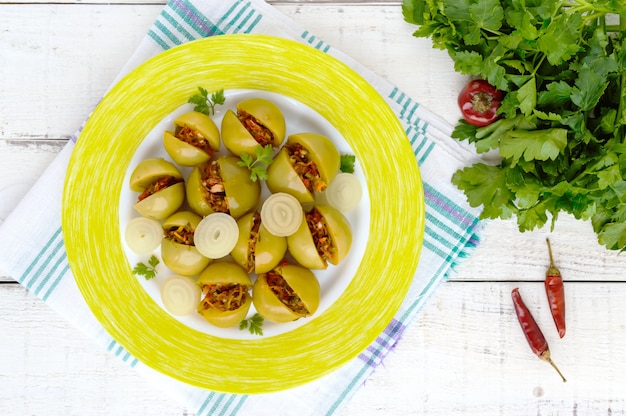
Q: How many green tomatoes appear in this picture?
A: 10